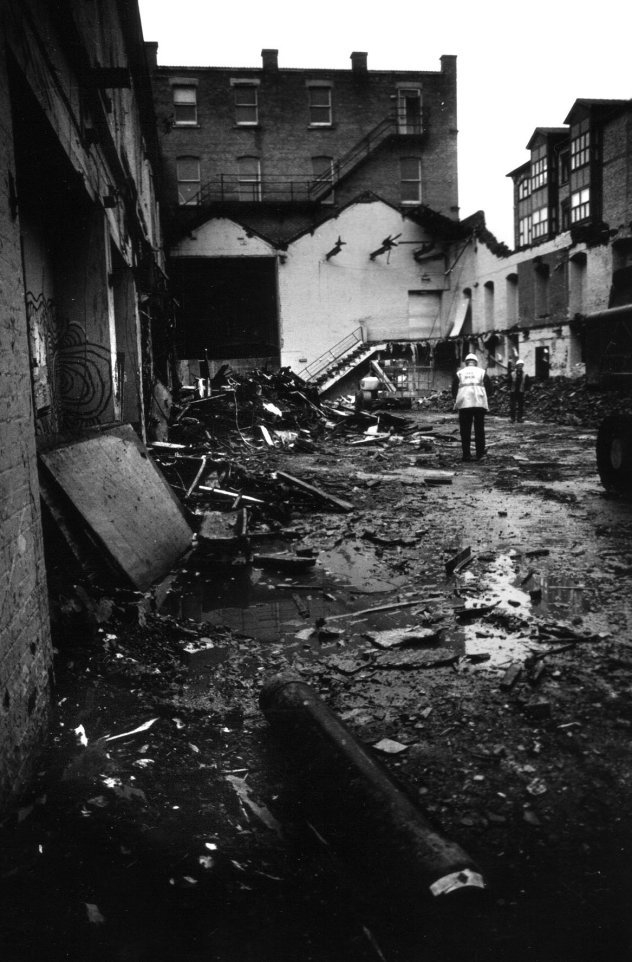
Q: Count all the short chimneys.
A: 4